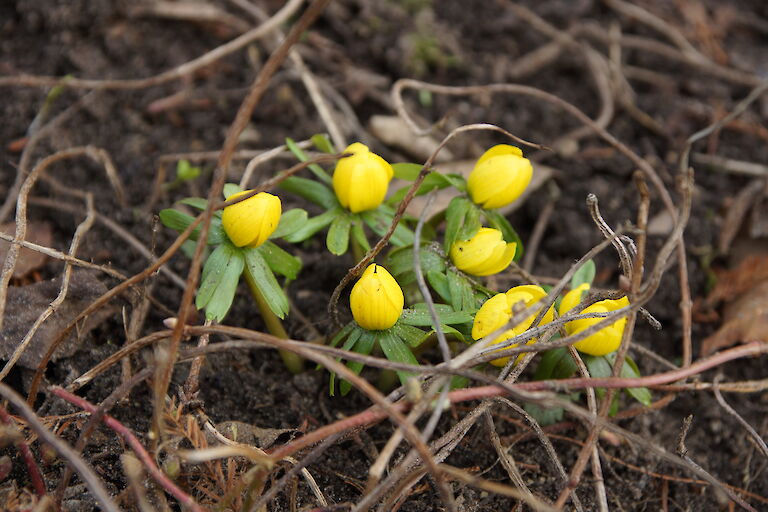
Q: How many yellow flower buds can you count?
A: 7